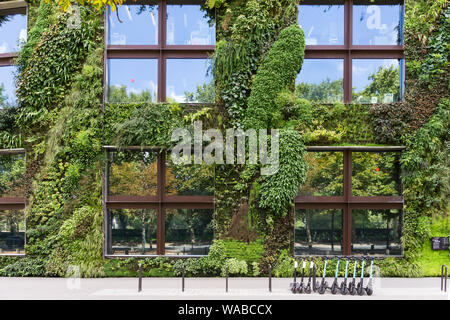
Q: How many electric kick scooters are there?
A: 9